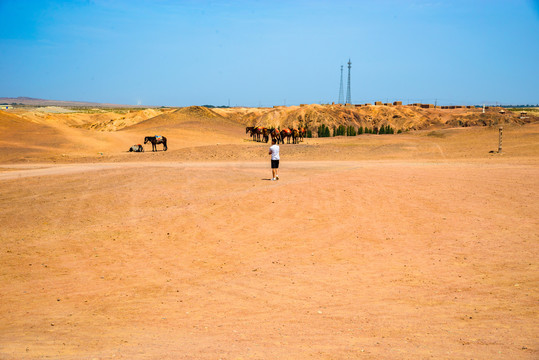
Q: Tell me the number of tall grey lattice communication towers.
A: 2